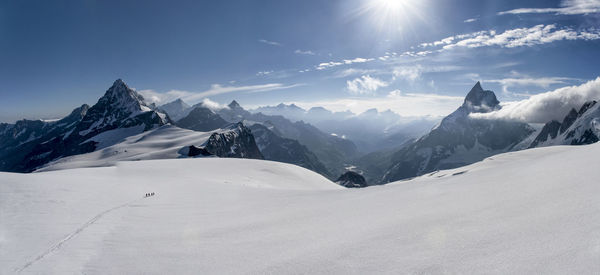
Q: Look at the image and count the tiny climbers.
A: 4